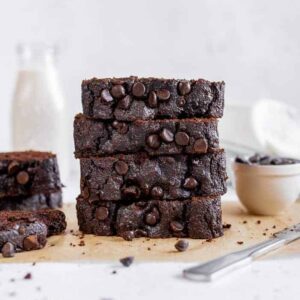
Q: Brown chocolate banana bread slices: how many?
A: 7